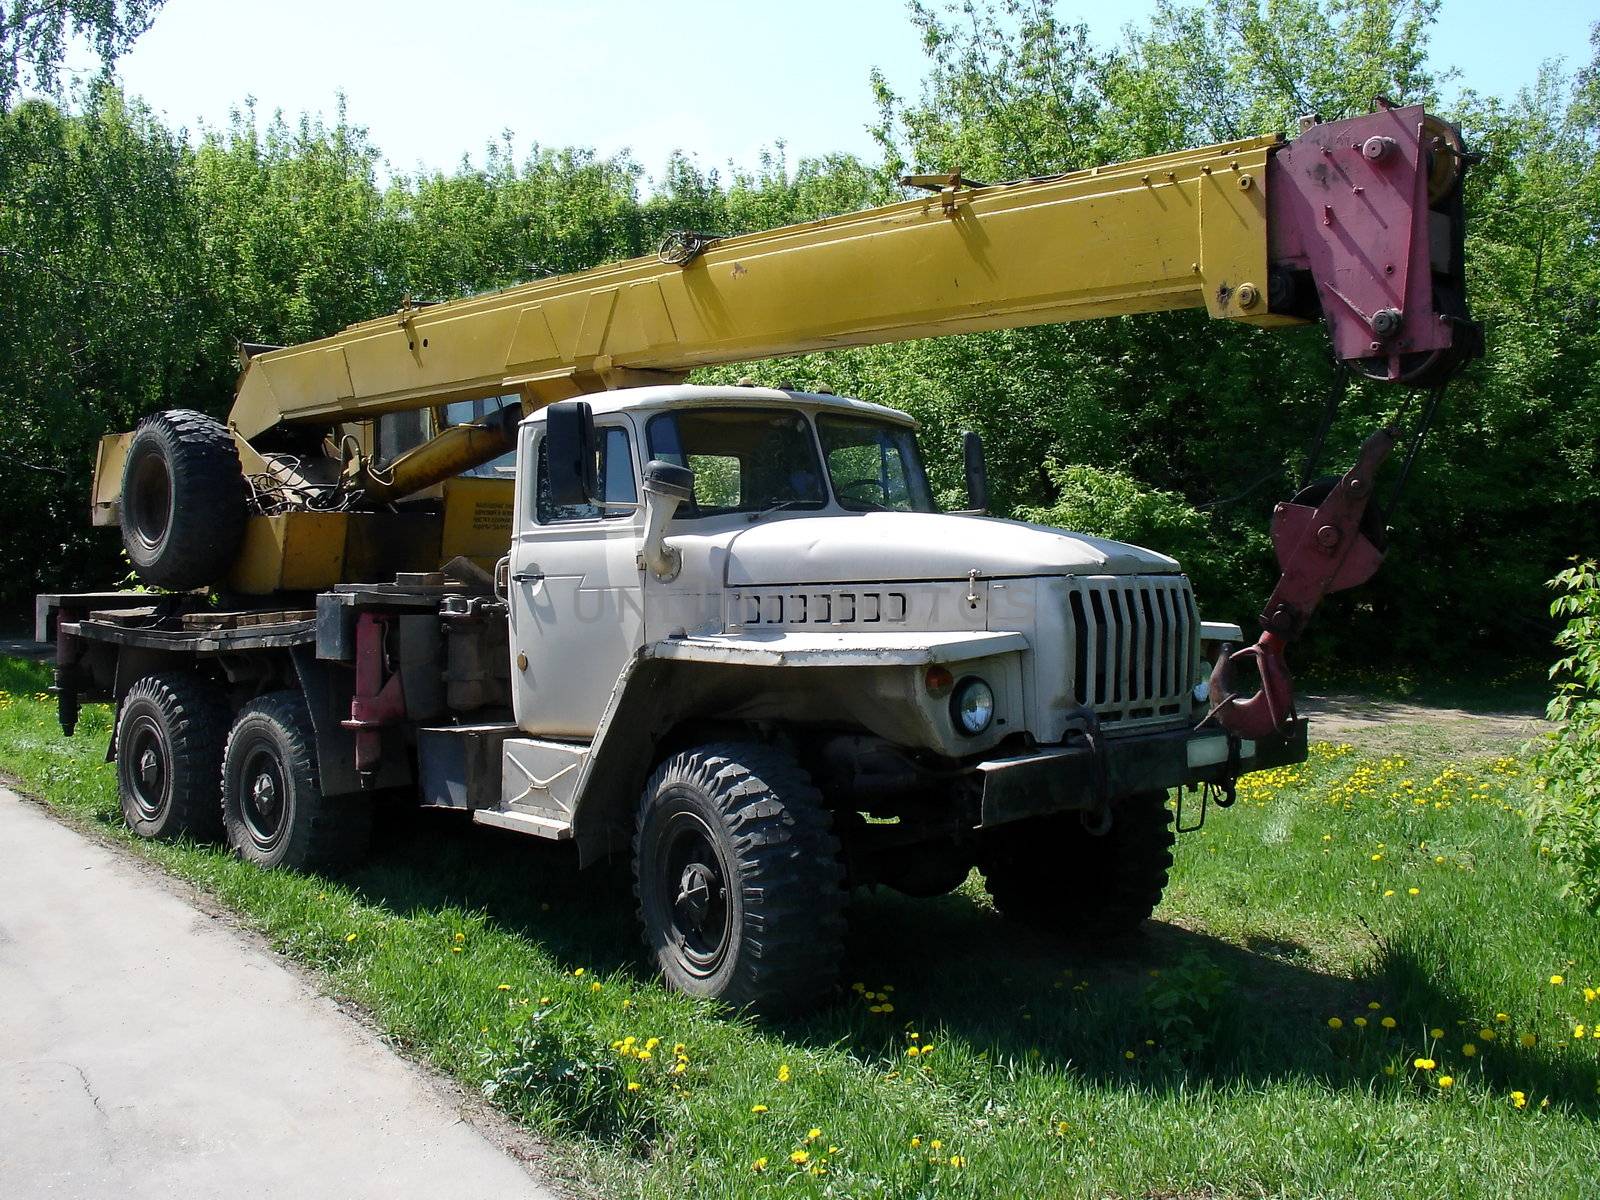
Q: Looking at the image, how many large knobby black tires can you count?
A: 5